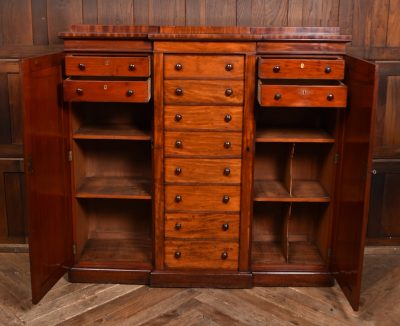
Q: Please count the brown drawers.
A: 12